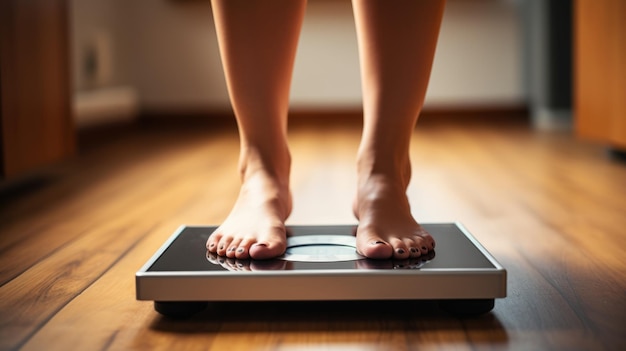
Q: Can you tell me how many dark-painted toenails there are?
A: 10